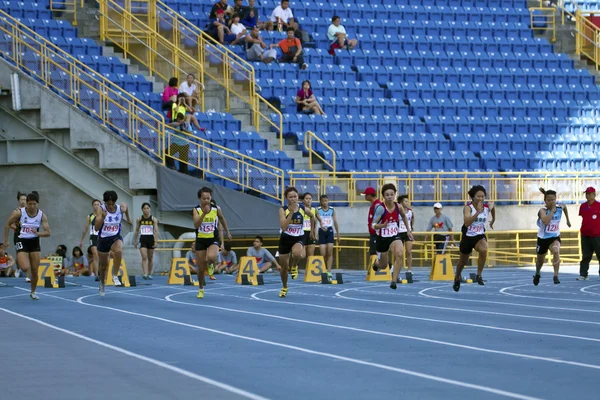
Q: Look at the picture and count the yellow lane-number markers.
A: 7